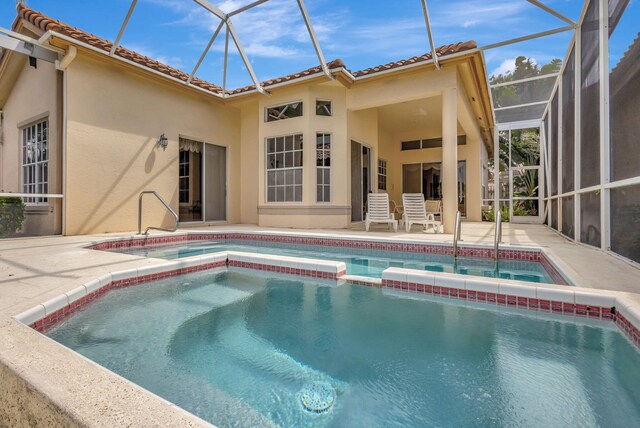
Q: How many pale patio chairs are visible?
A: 2